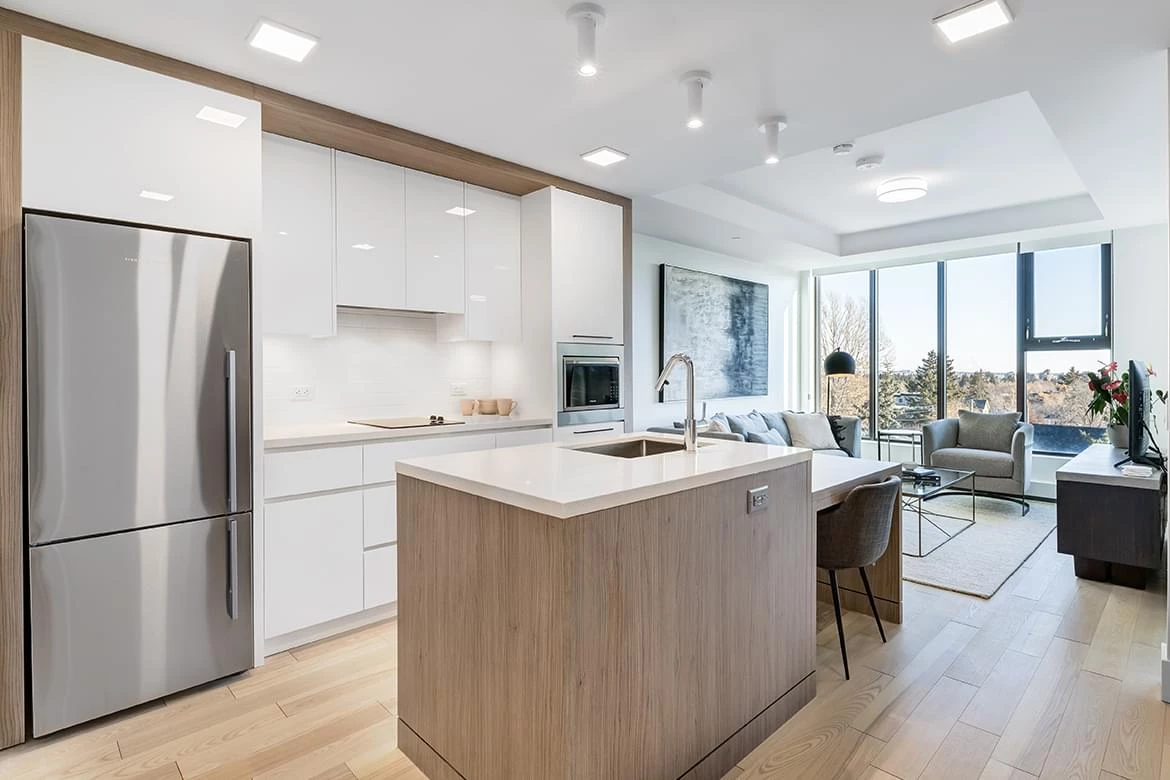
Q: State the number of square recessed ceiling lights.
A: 3